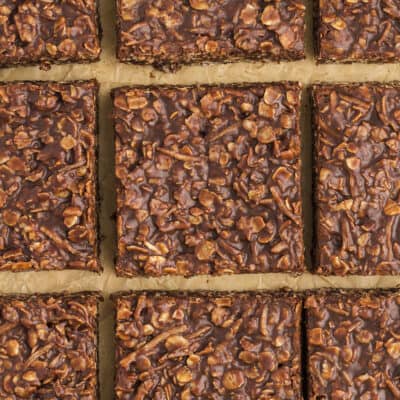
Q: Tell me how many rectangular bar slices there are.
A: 9